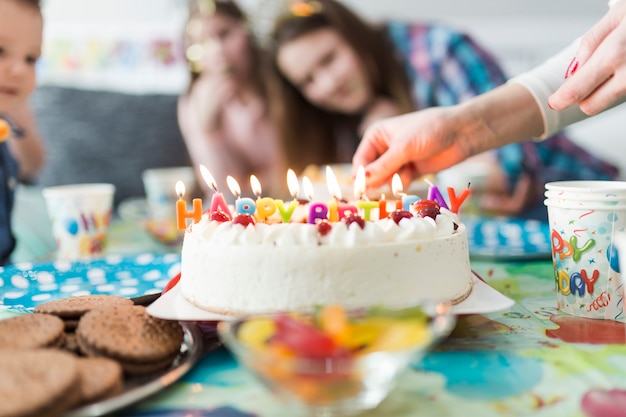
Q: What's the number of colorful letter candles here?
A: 13